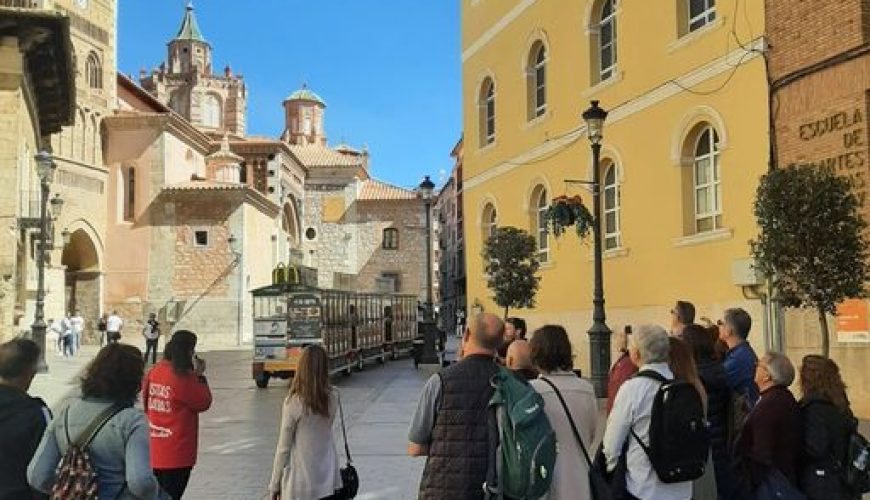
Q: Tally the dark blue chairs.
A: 0